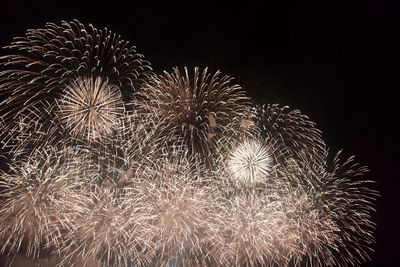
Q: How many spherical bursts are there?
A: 2